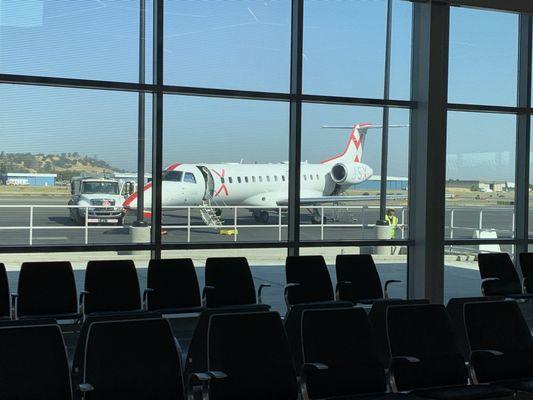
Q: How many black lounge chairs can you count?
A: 15